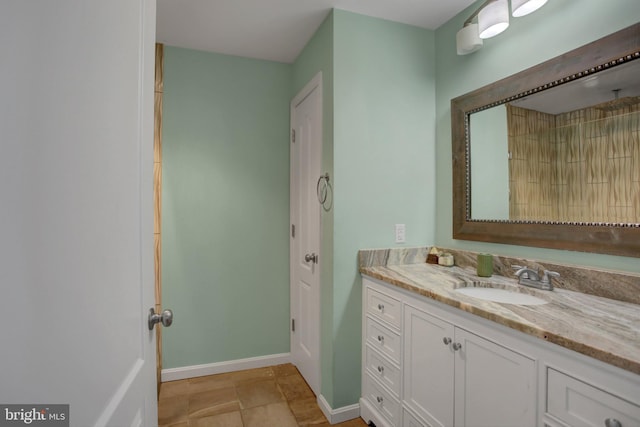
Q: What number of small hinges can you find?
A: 3